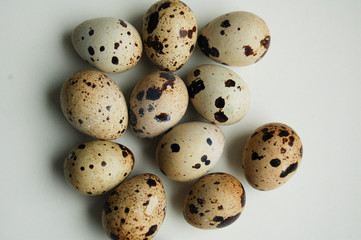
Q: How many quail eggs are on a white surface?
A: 11